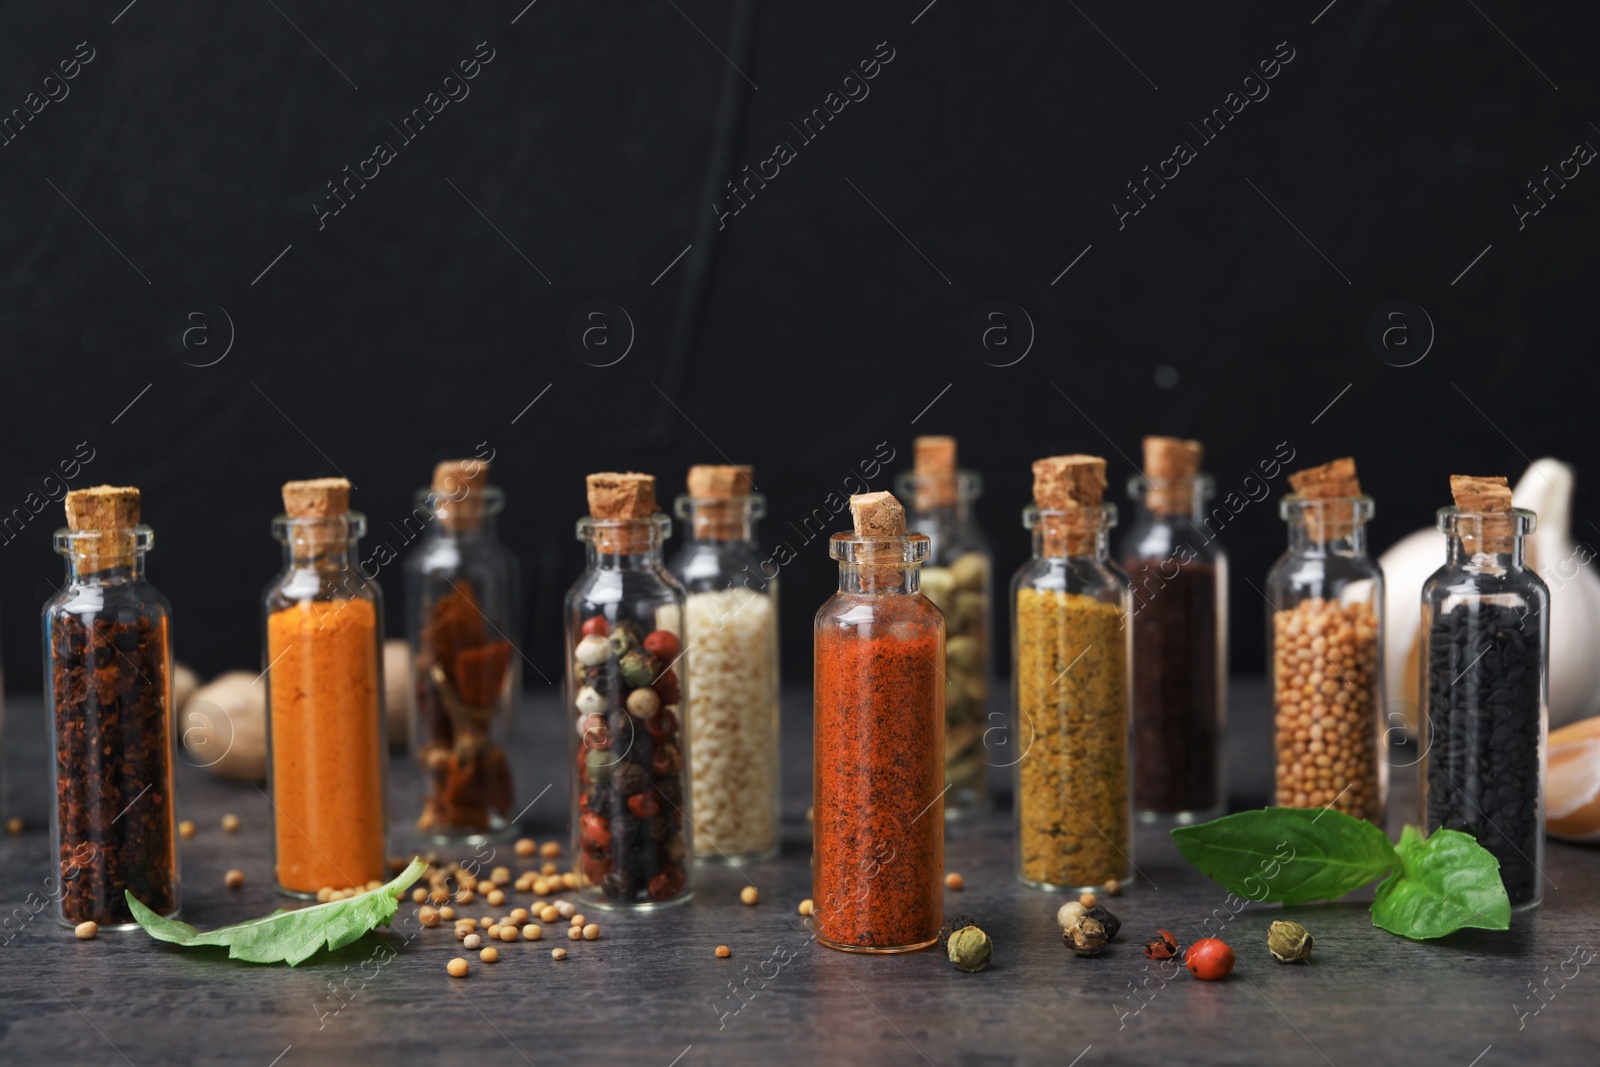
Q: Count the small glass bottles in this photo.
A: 11